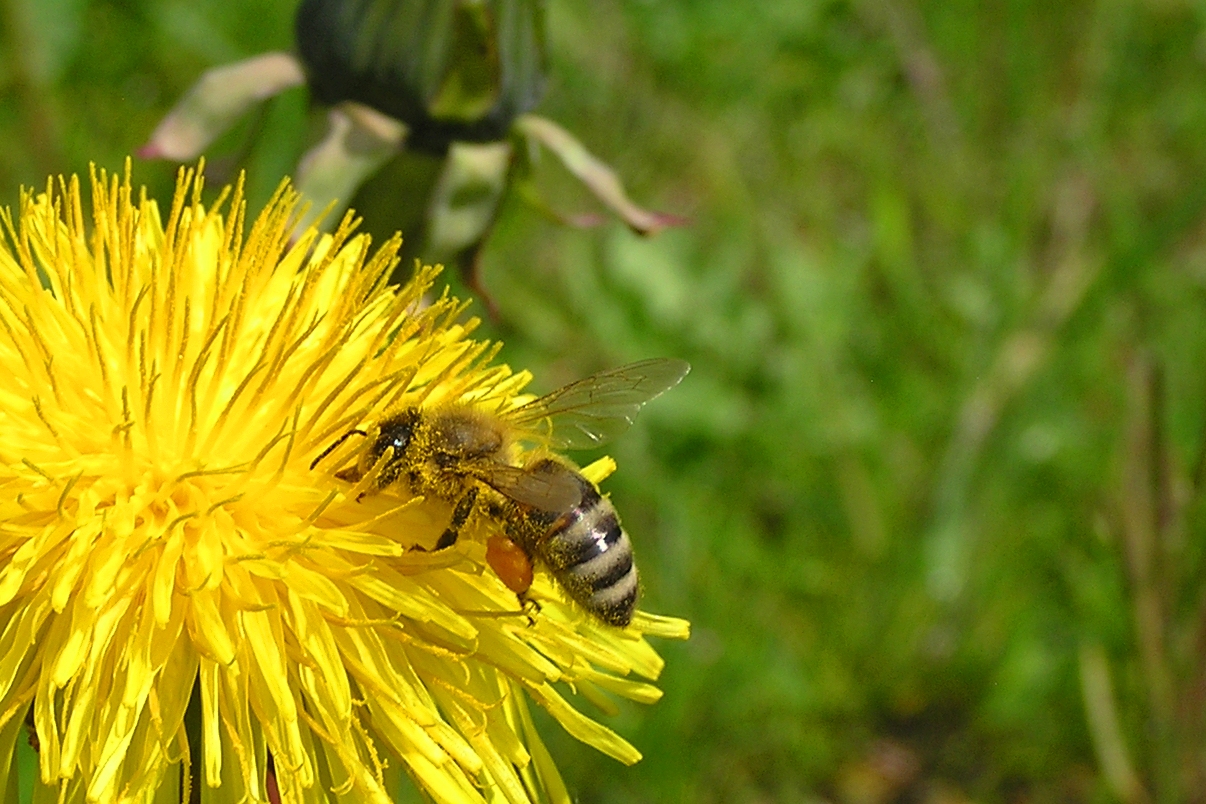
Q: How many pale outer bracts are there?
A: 4